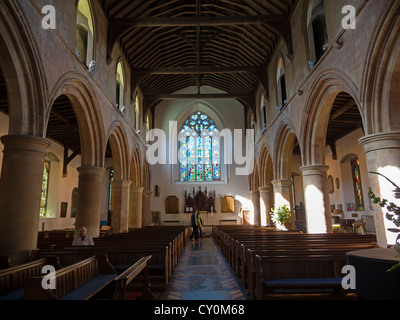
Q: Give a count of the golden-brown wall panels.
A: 2